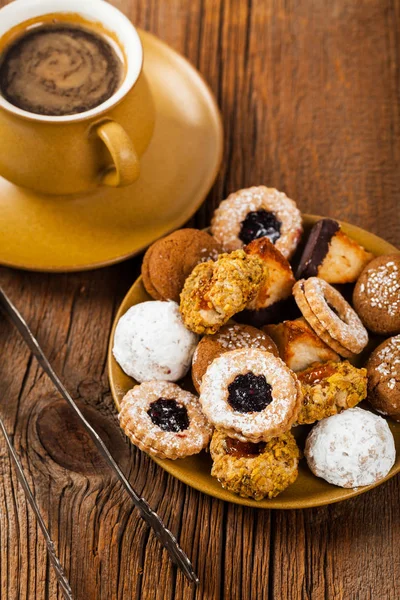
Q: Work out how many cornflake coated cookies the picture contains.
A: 3